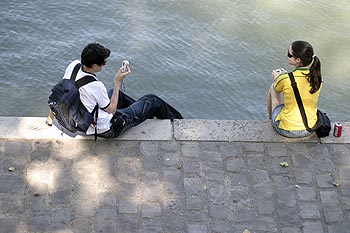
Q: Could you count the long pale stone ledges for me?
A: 1